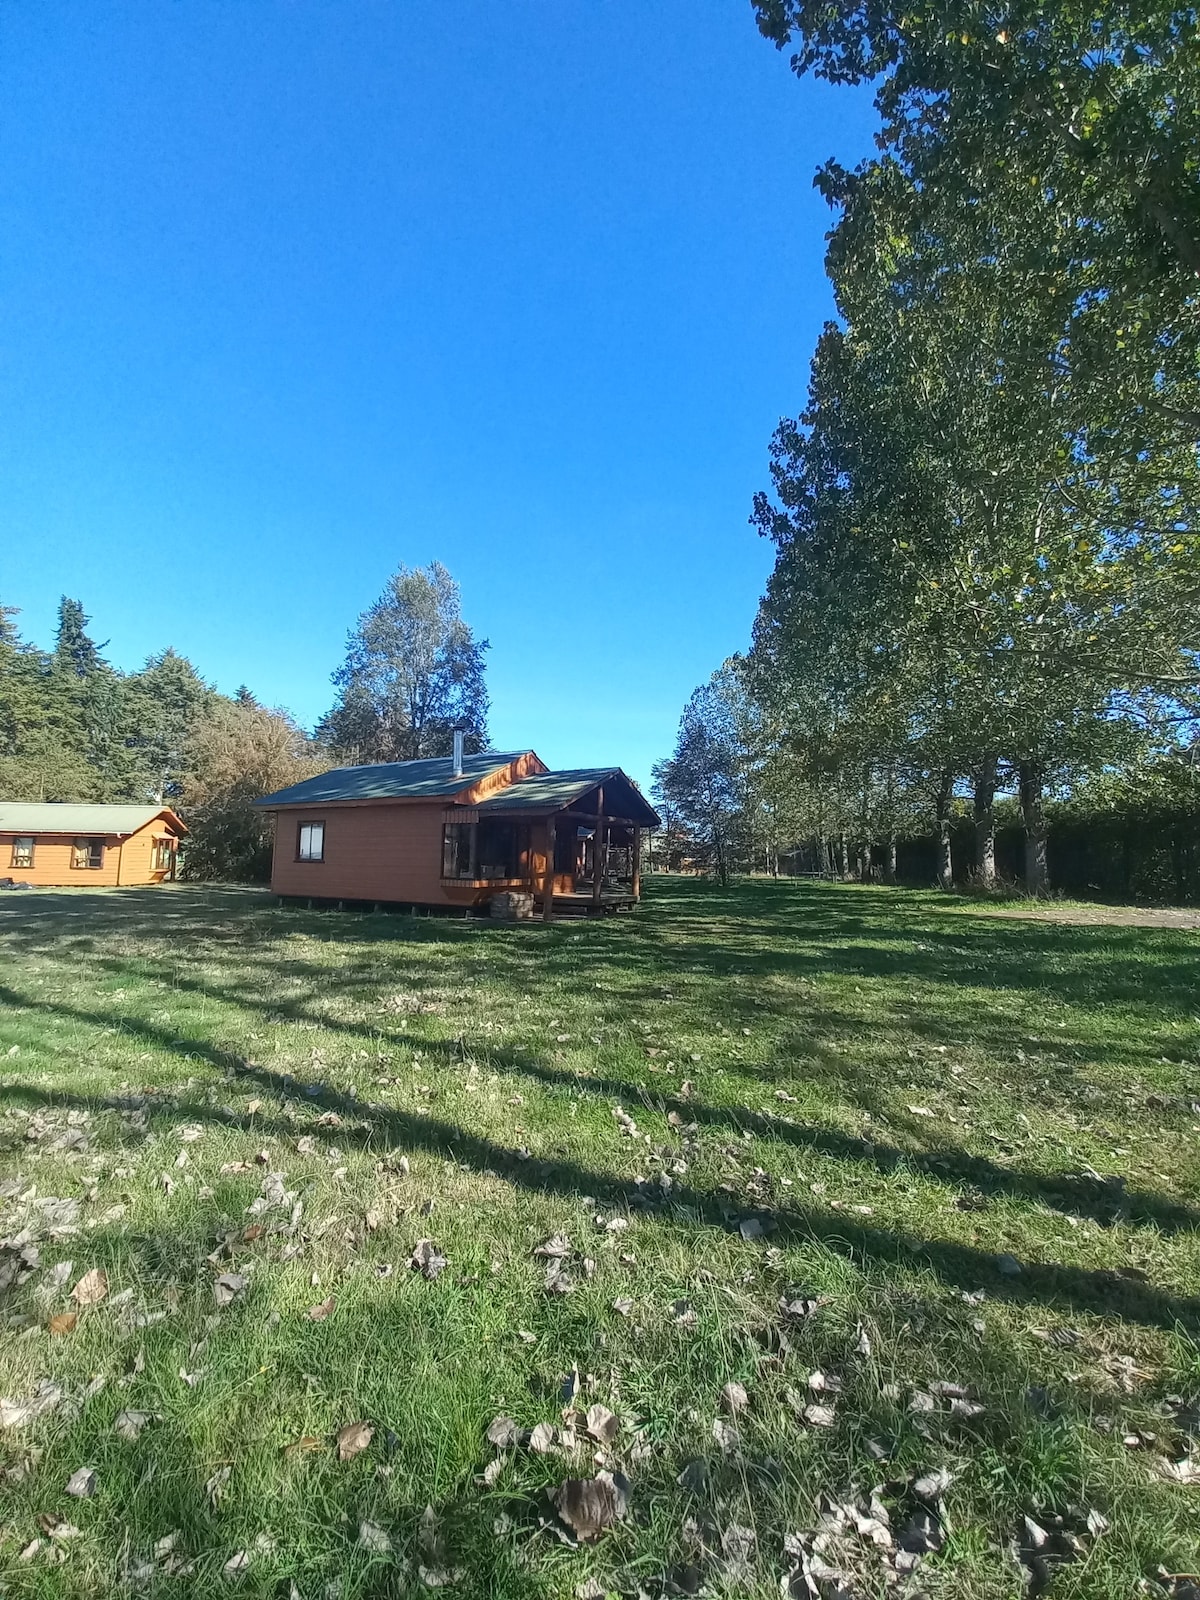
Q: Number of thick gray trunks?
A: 3